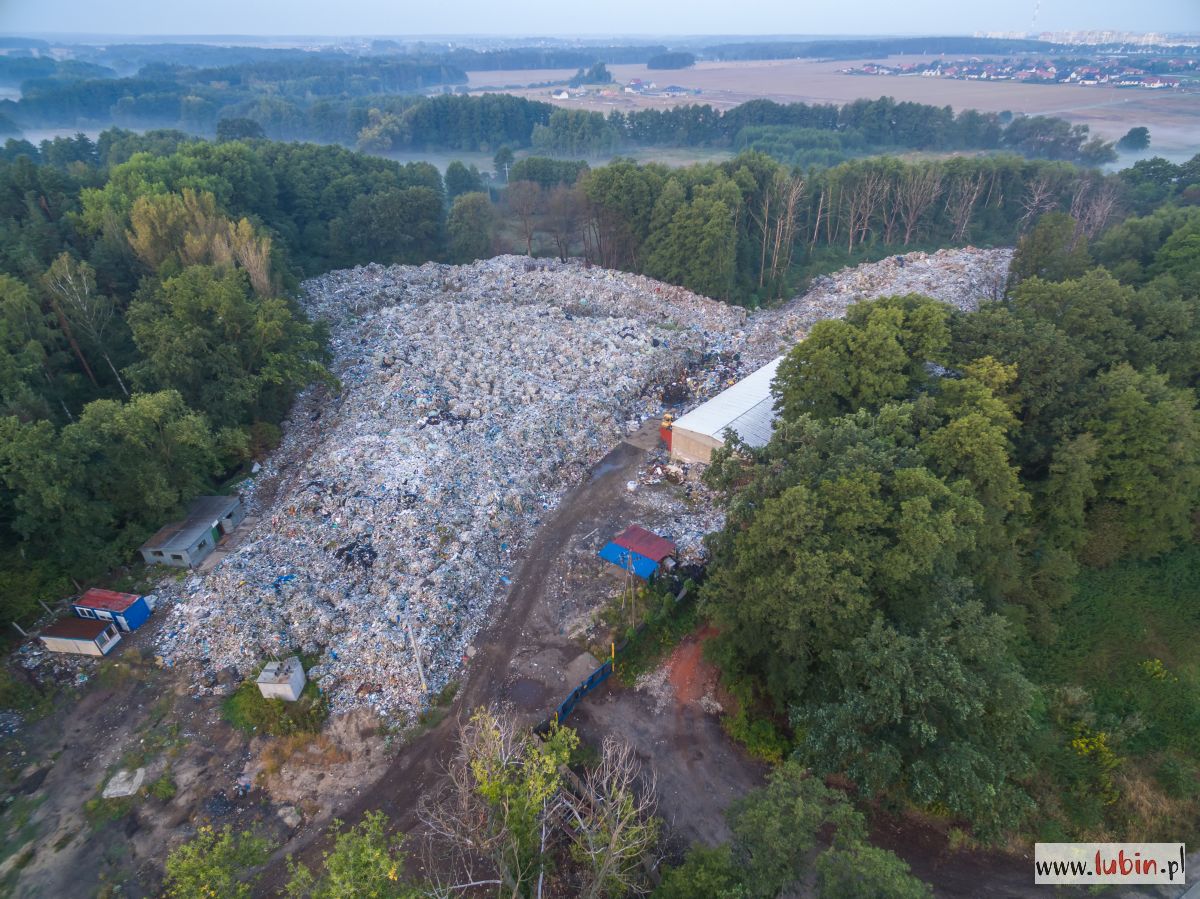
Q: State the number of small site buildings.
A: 5